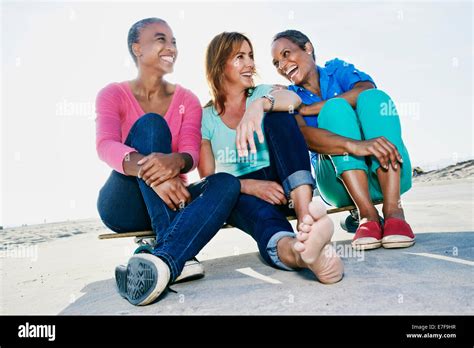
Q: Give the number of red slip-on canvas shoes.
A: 2